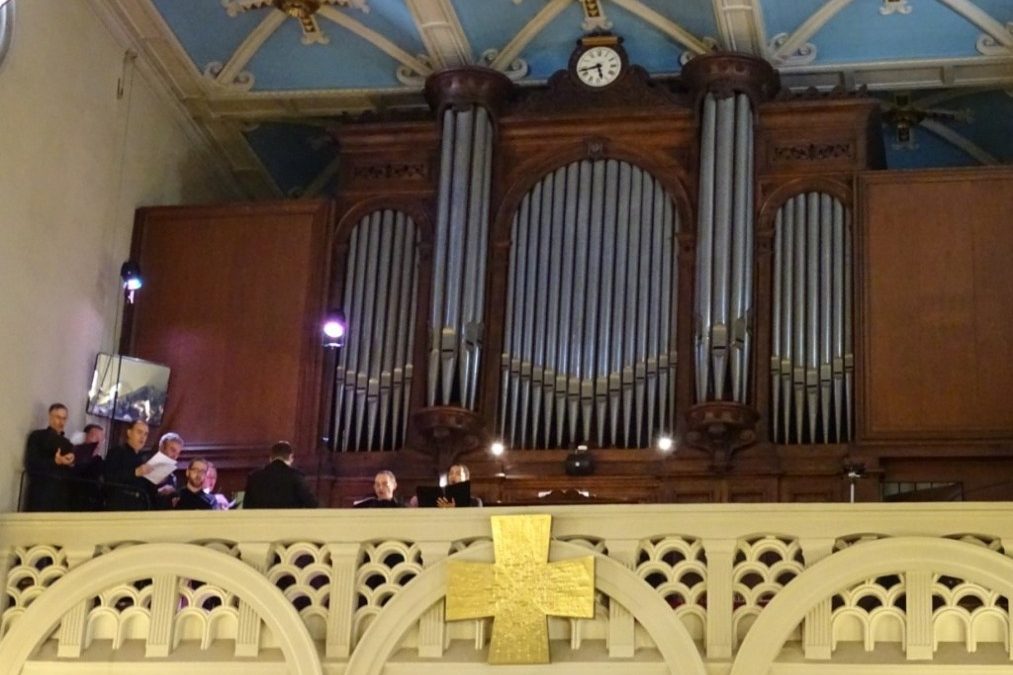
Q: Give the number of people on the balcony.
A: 9